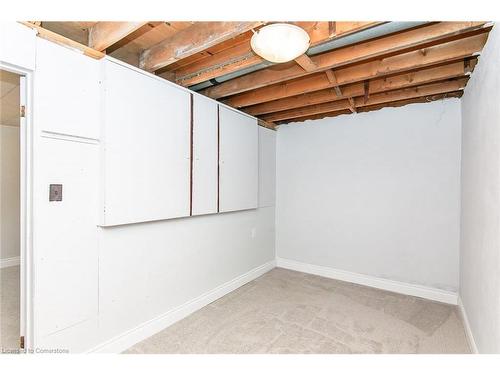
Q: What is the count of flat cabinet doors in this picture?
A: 3